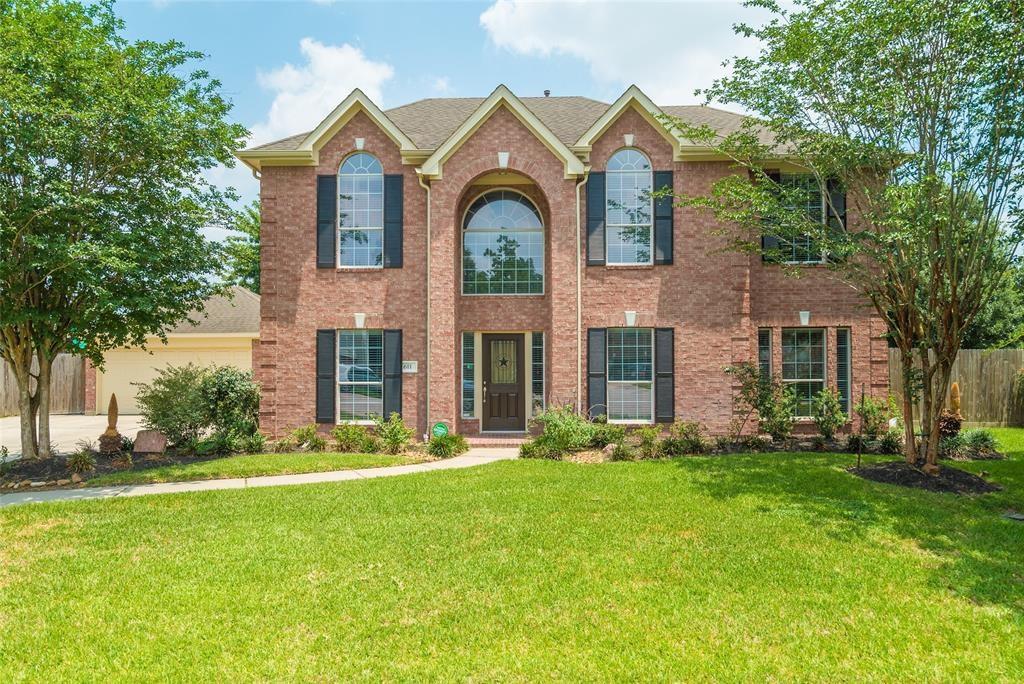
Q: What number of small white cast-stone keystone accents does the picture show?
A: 6